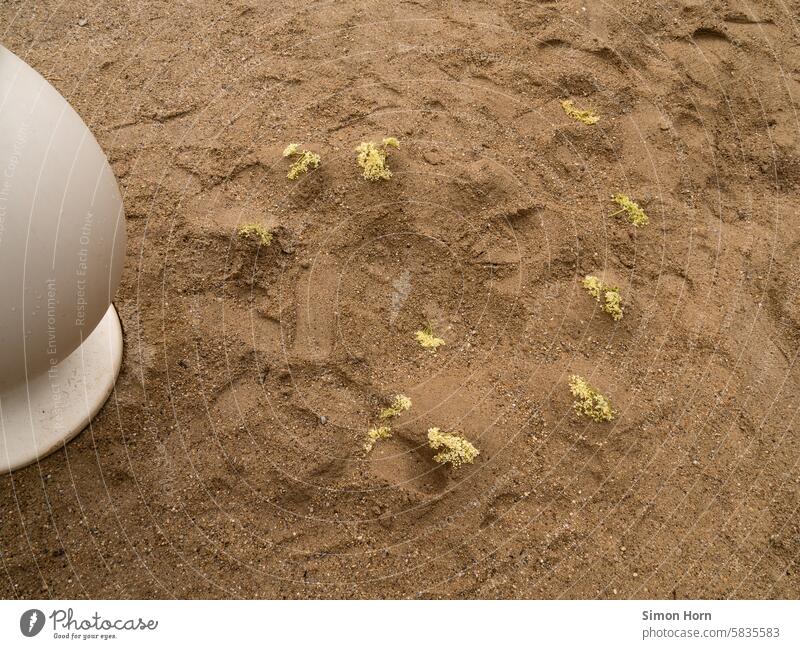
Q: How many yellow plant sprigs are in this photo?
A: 11